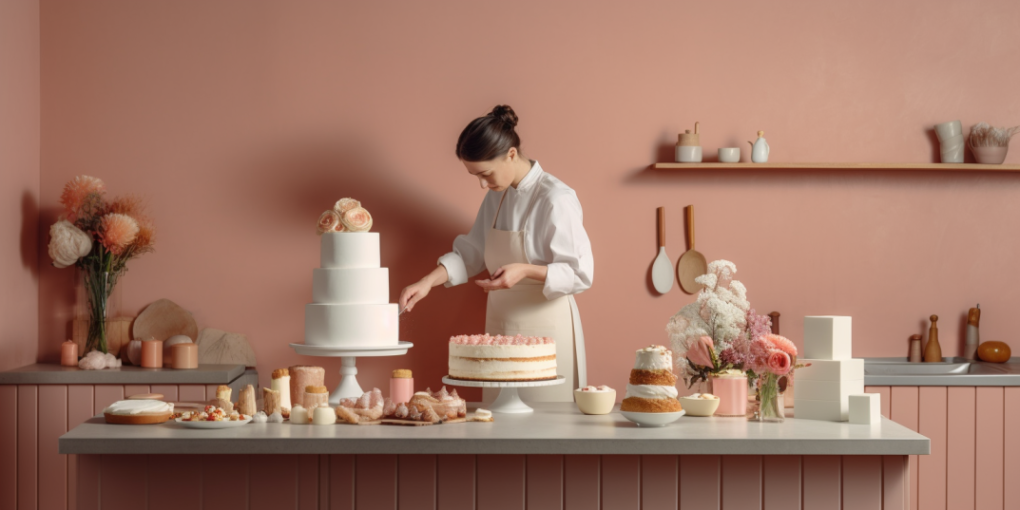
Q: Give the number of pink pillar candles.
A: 3